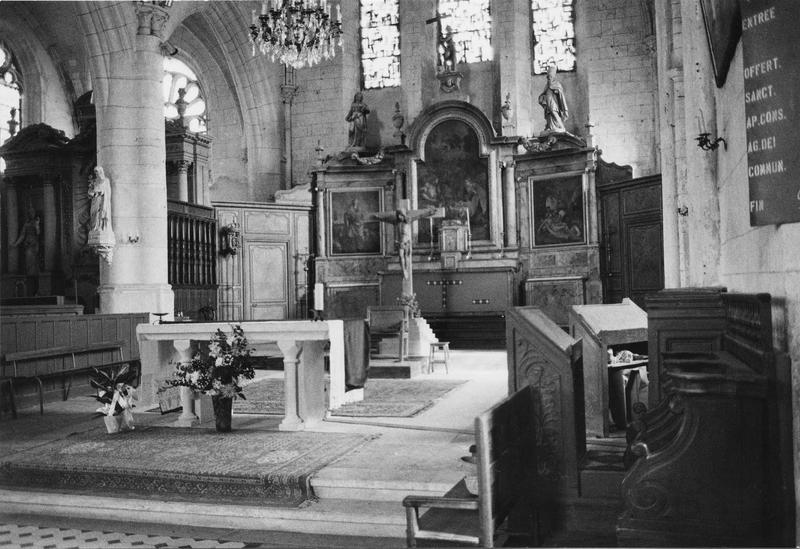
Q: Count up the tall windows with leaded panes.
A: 3